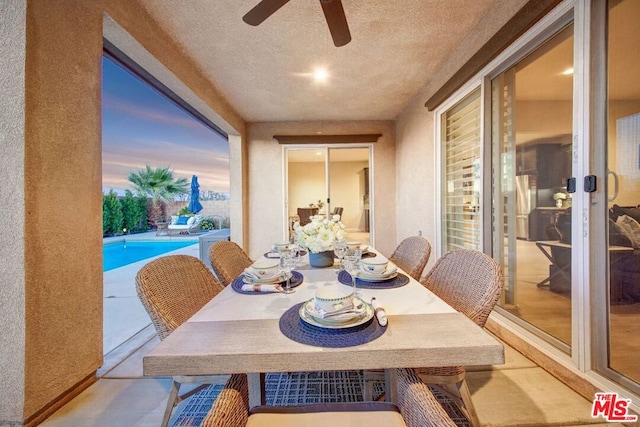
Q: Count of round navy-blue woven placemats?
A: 5